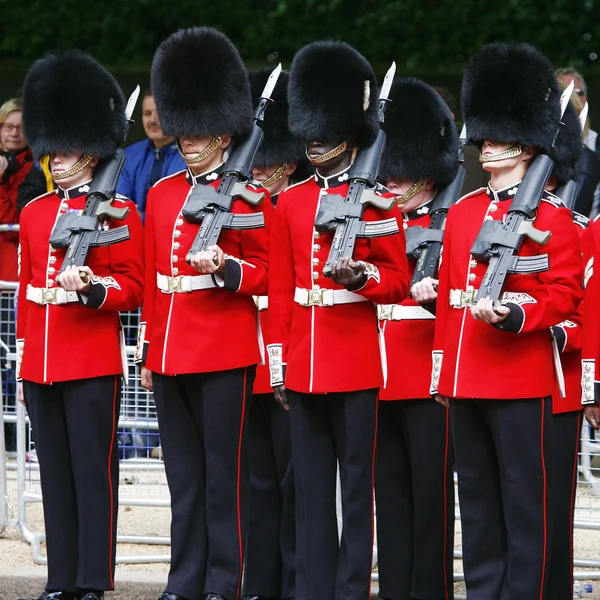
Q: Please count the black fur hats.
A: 7